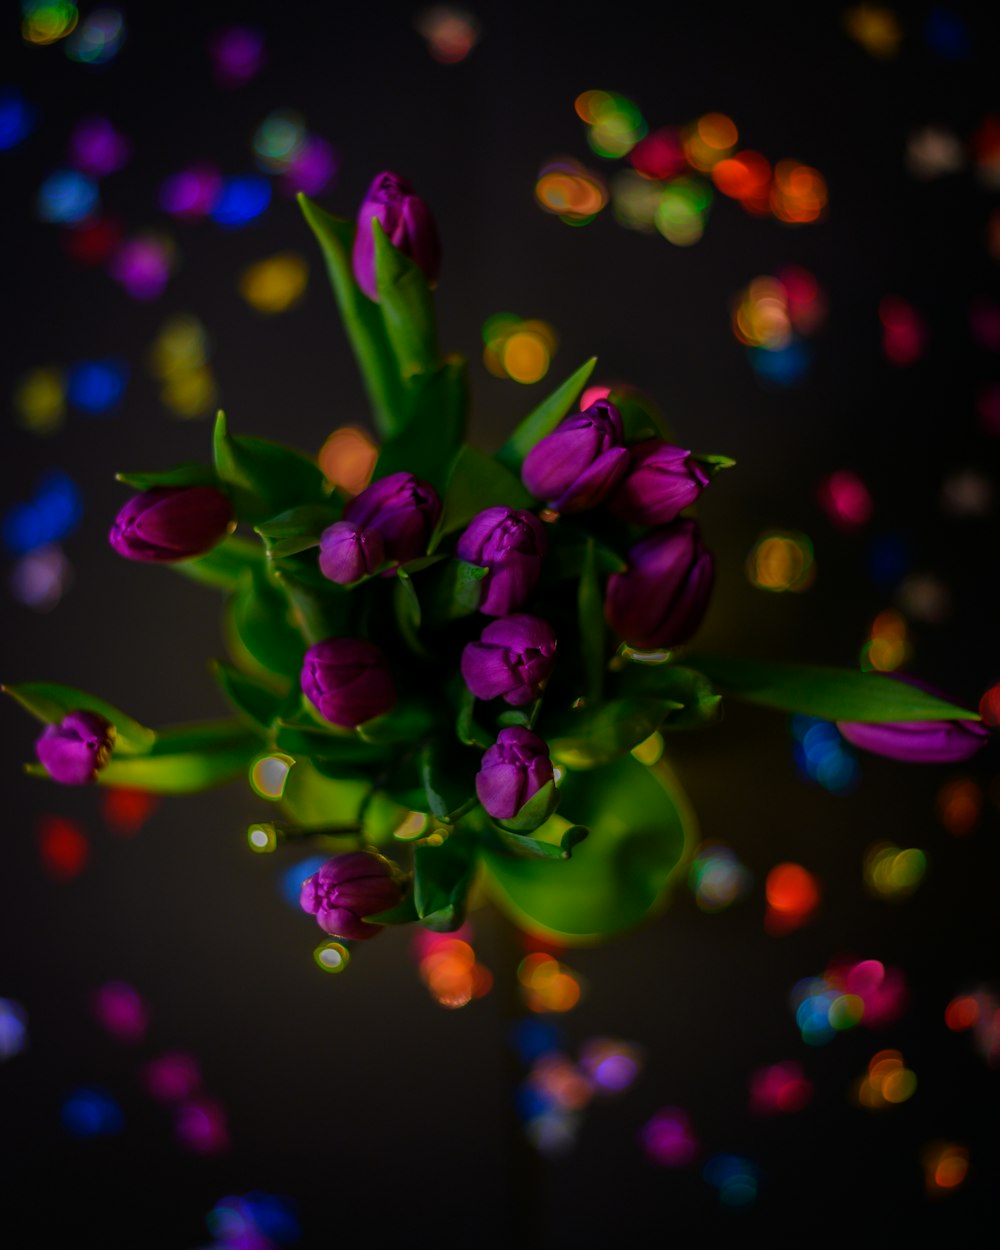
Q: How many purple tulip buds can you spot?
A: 14